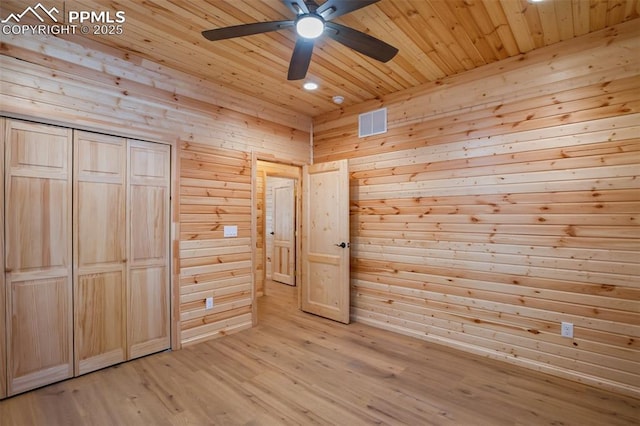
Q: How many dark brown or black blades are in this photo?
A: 5